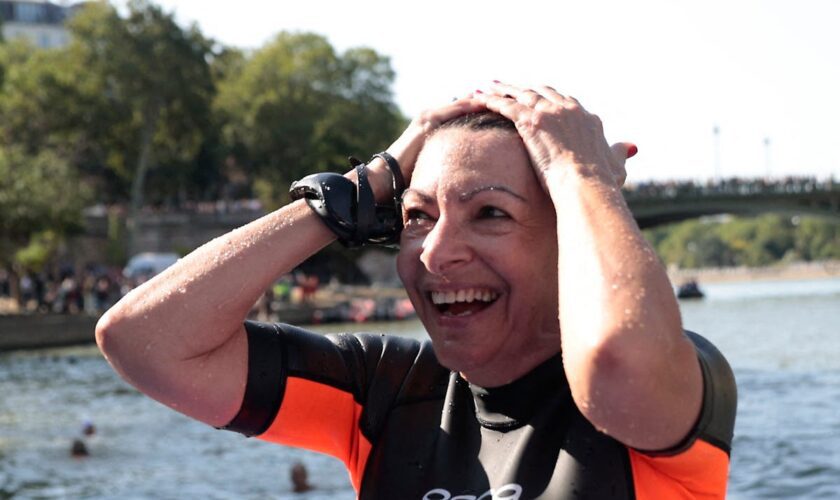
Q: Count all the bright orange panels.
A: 2